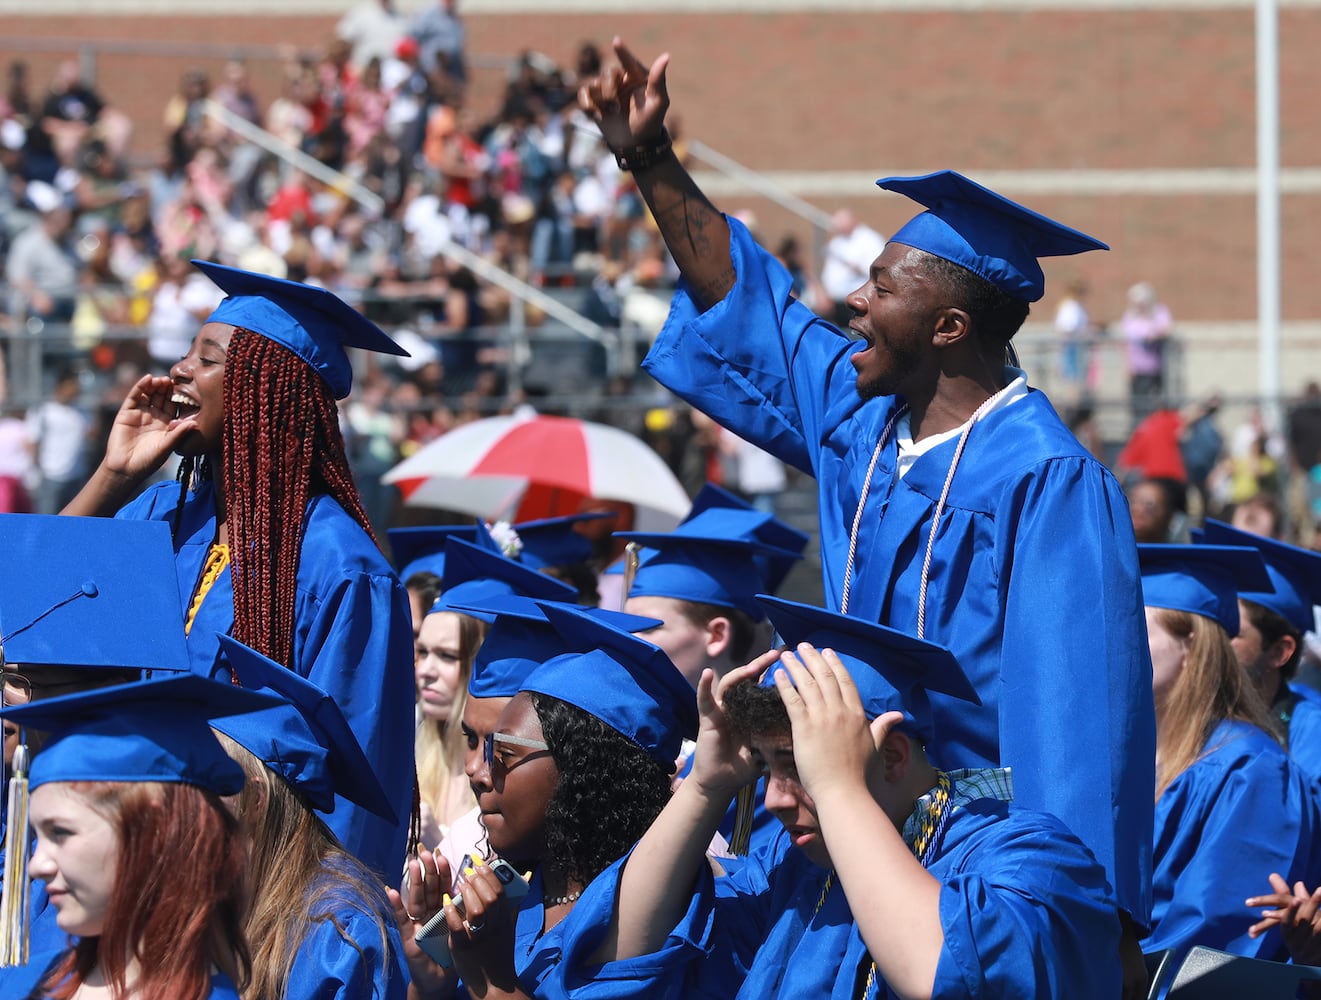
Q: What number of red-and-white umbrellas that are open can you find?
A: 1